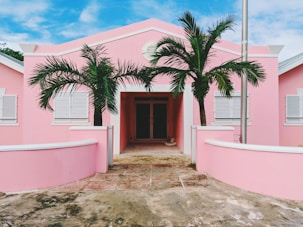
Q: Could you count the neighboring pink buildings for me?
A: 2